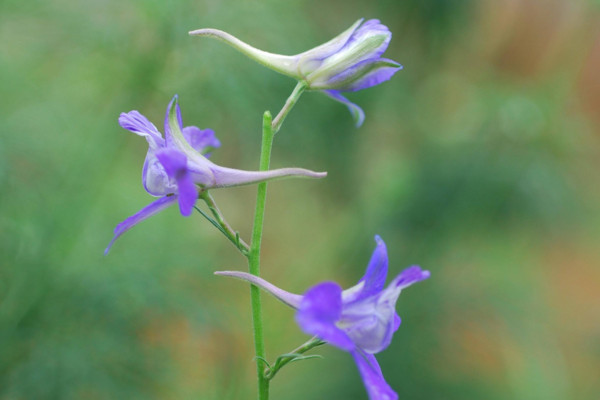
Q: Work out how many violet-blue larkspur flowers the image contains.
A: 3